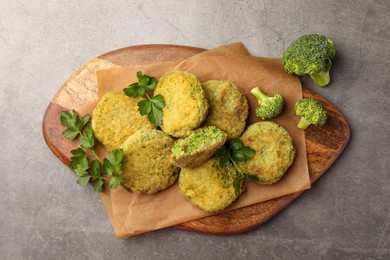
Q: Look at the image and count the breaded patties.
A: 7